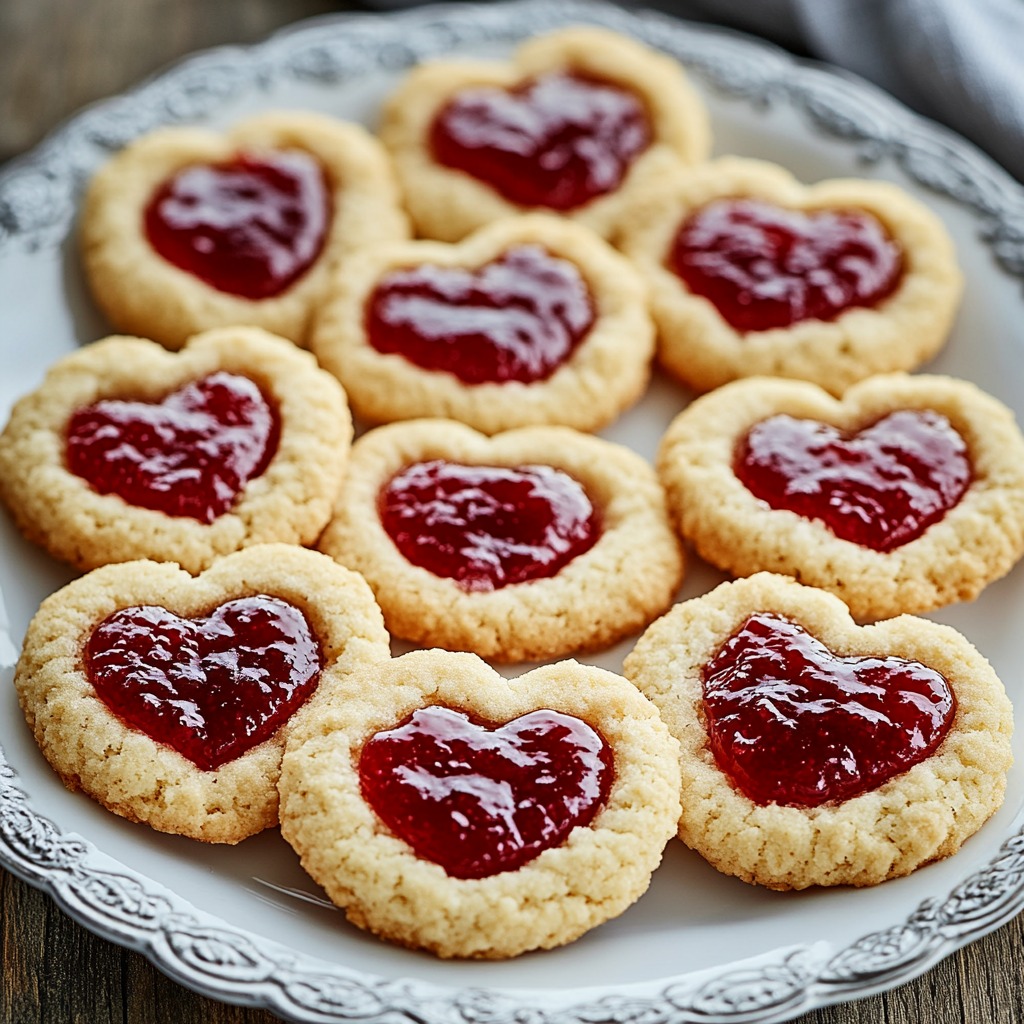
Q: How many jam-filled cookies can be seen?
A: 10